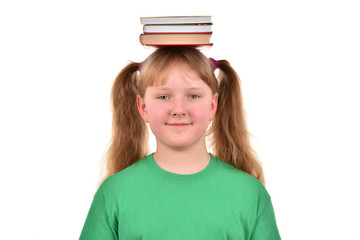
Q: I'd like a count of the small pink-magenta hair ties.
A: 2